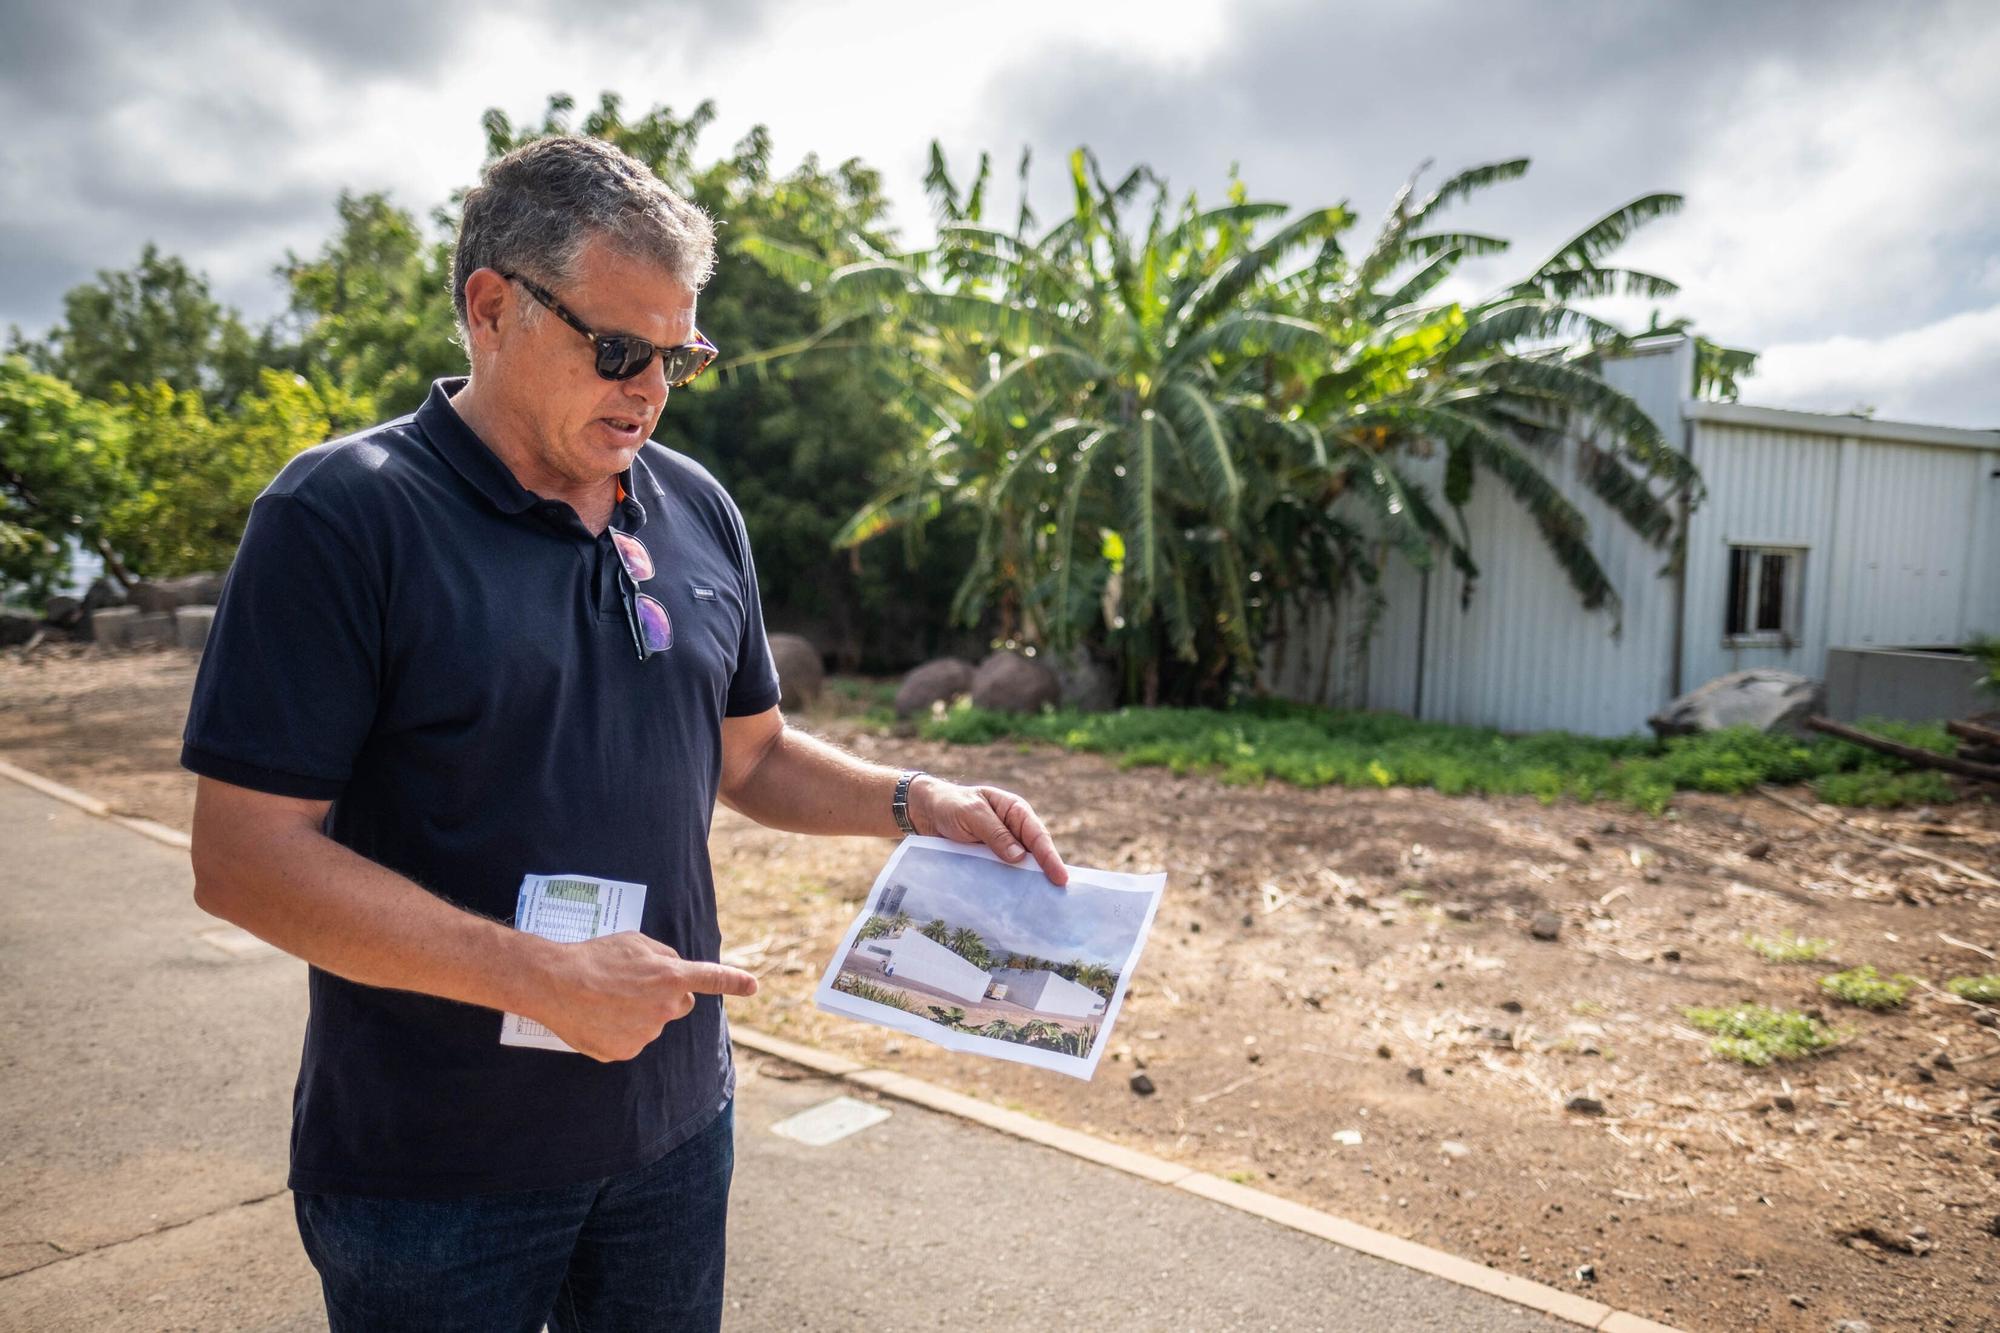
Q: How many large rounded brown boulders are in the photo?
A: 3